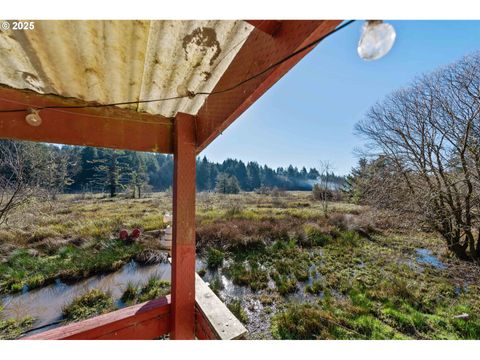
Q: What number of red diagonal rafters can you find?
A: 1